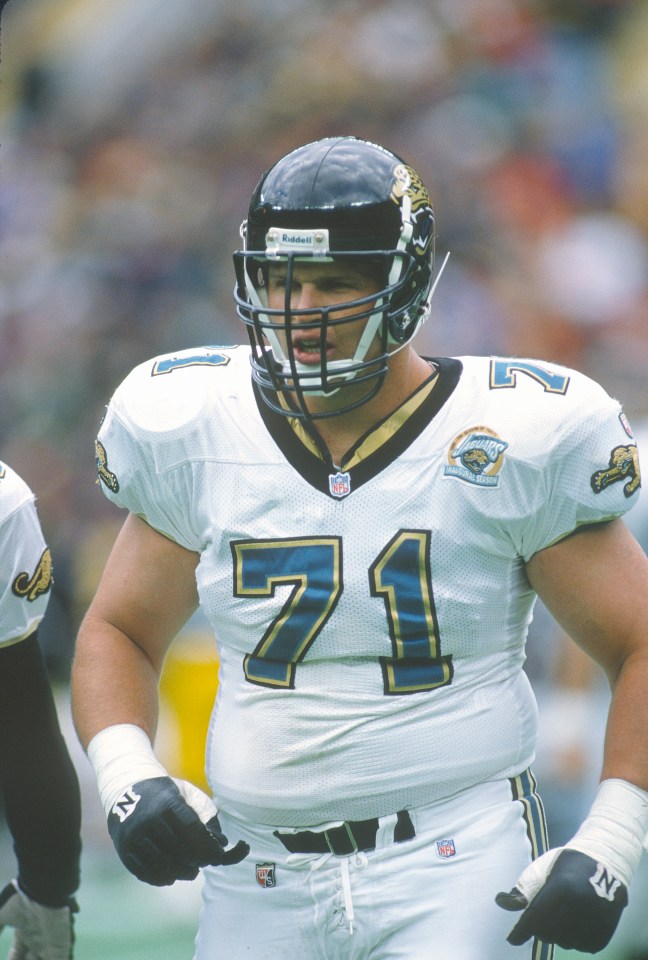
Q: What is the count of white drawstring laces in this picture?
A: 2